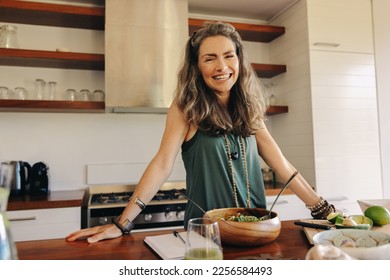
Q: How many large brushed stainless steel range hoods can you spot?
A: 1